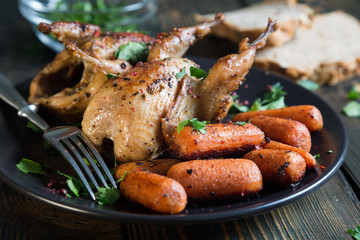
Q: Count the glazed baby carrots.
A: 8